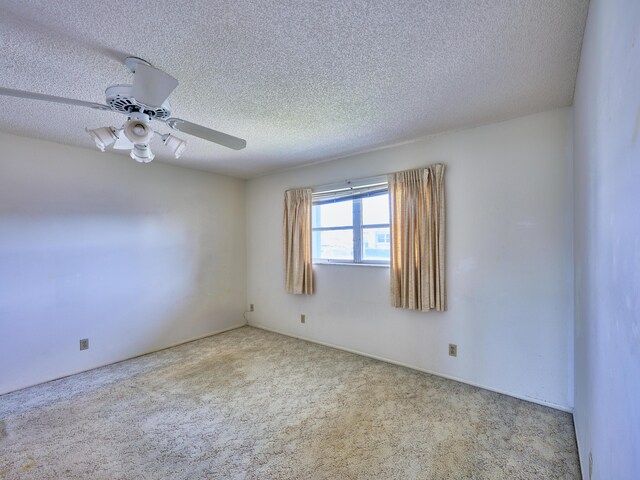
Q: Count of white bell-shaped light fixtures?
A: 4